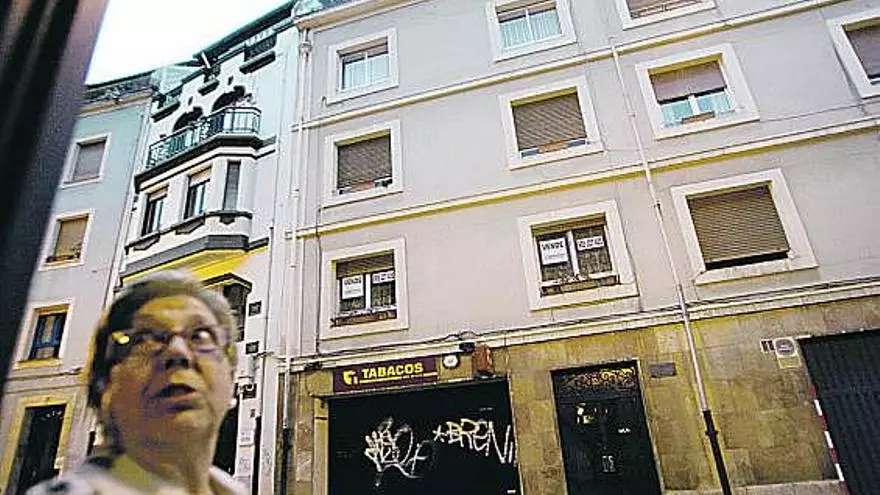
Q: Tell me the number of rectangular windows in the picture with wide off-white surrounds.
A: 13